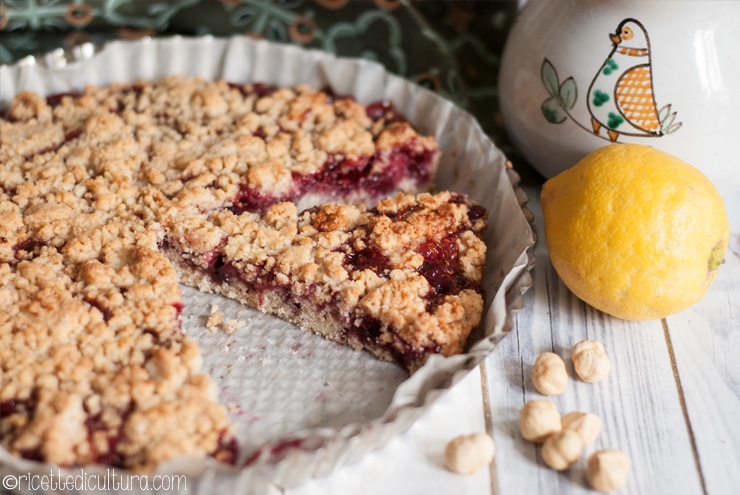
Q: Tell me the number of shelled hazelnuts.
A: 7